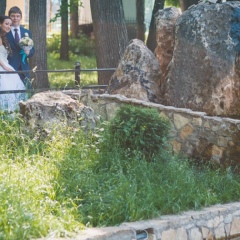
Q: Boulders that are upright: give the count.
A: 3